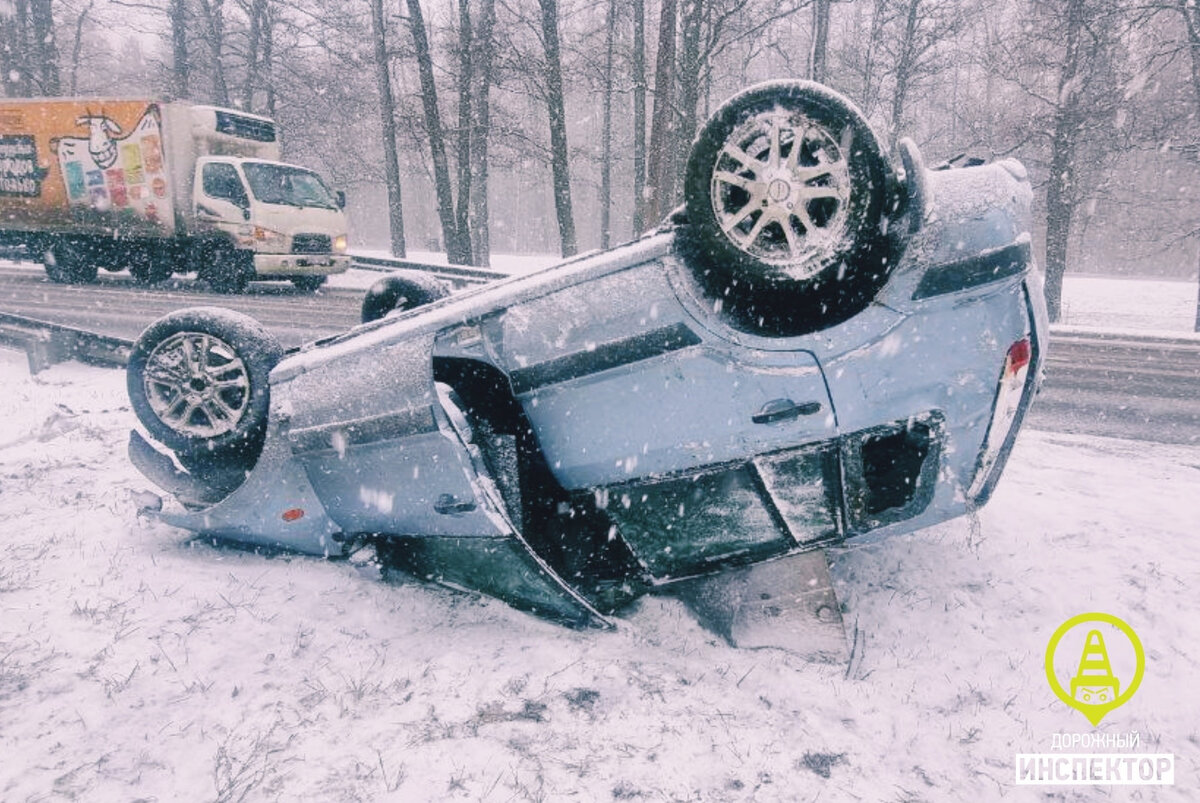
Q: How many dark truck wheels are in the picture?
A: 4